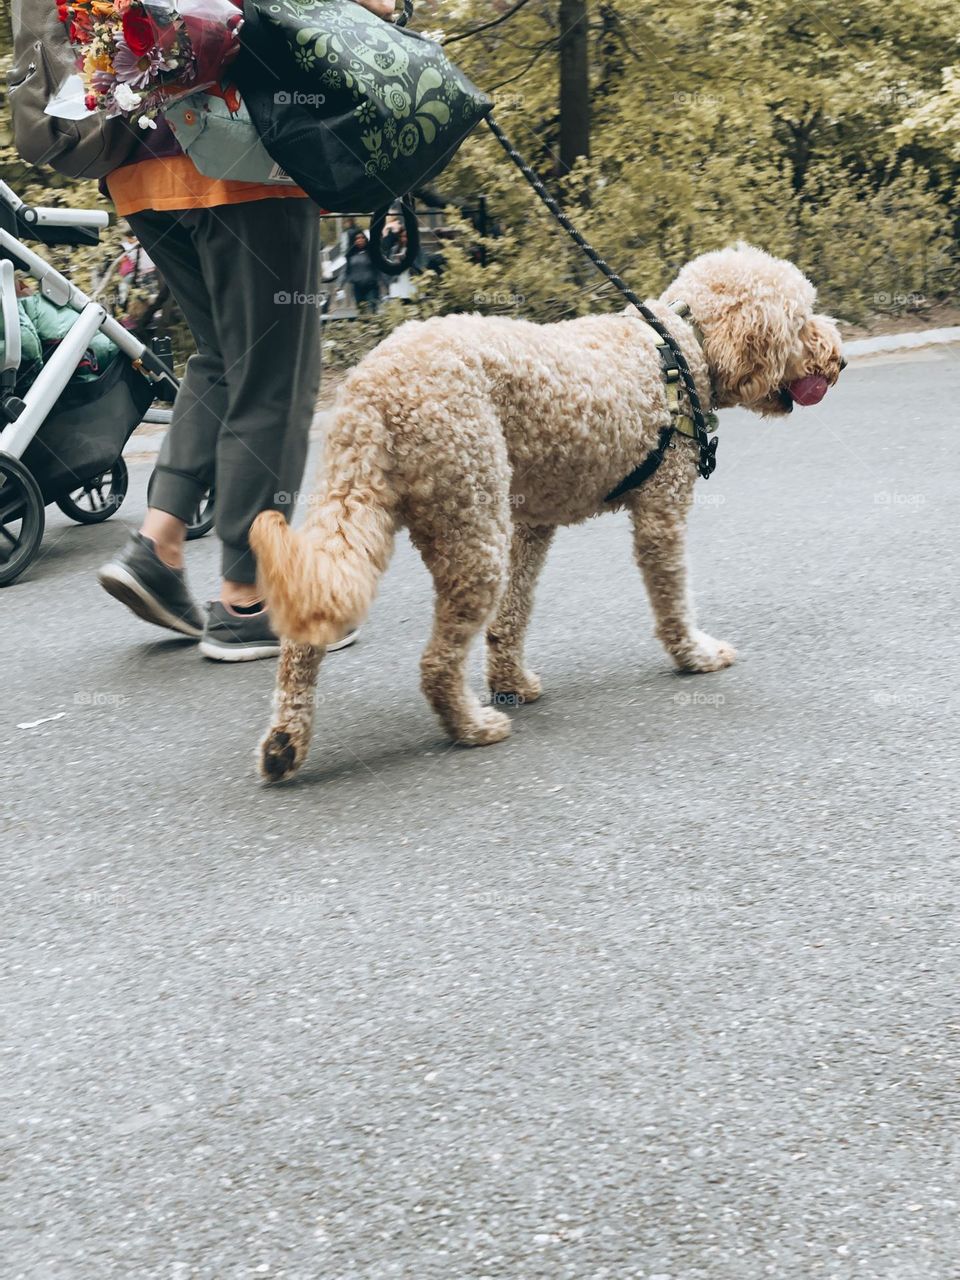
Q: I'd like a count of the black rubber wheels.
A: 3